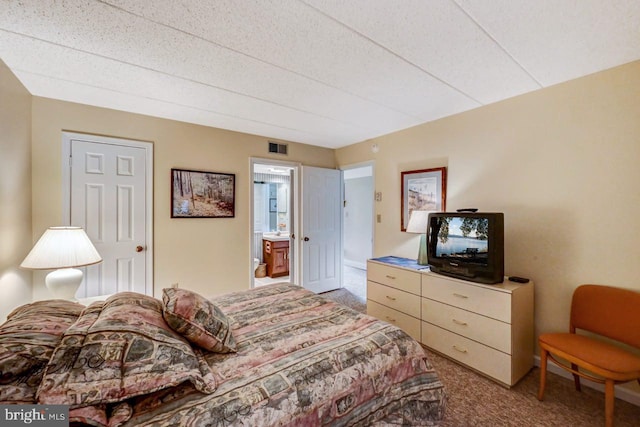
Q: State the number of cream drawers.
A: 6